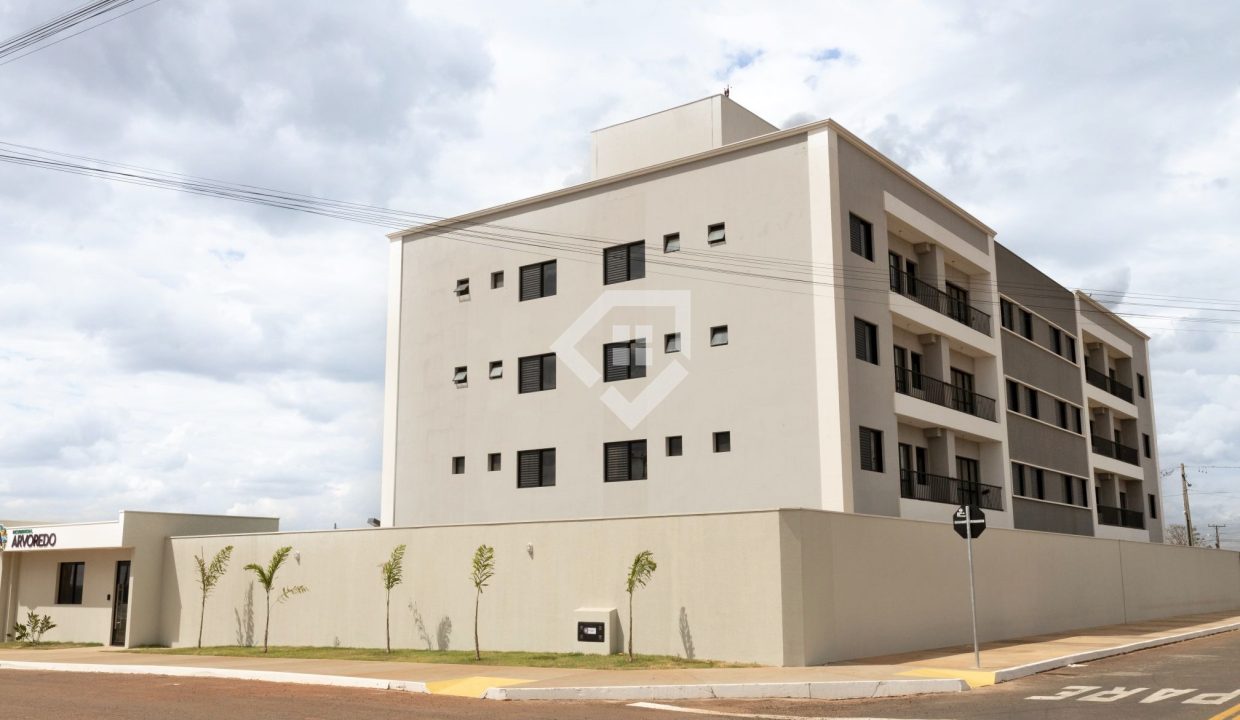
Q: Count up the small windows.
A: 12